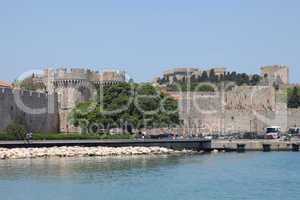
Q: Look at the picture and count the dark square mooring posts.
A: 3